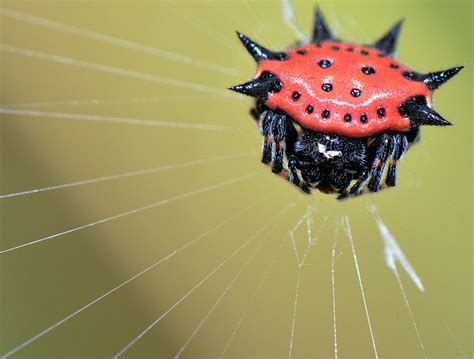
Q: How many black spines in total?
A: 6